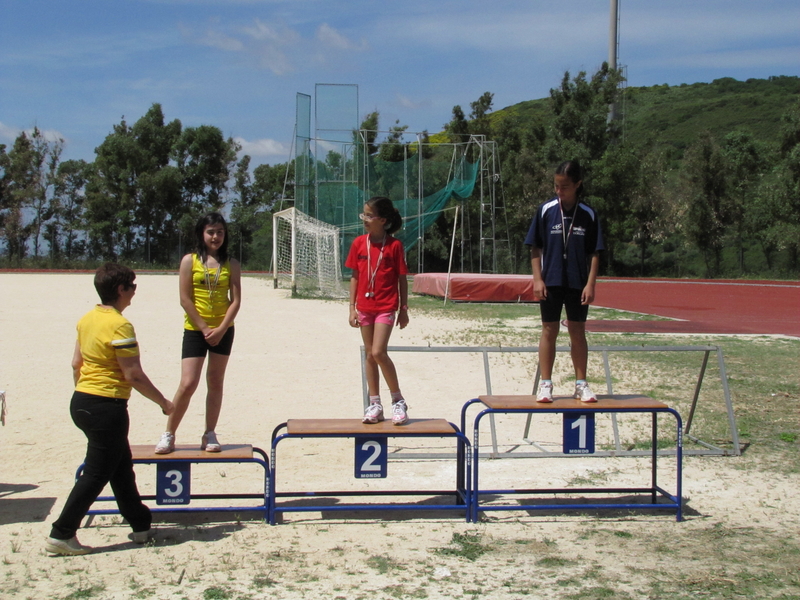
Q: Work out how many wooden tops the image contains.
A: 3